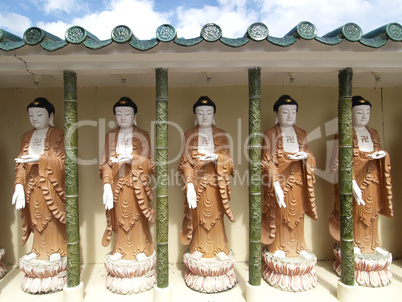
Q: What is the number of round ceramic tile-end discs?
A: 9